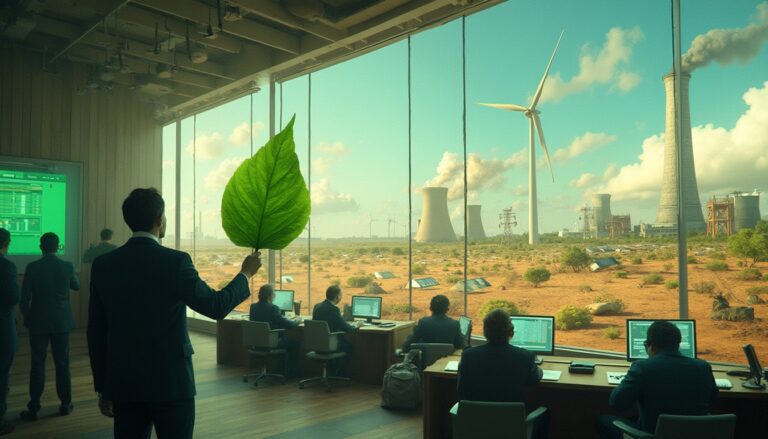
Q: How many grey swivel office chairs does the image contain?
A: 5